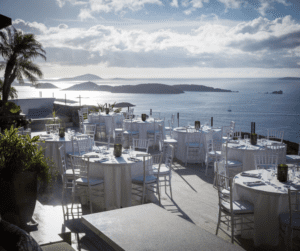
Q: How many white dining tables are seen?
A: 7